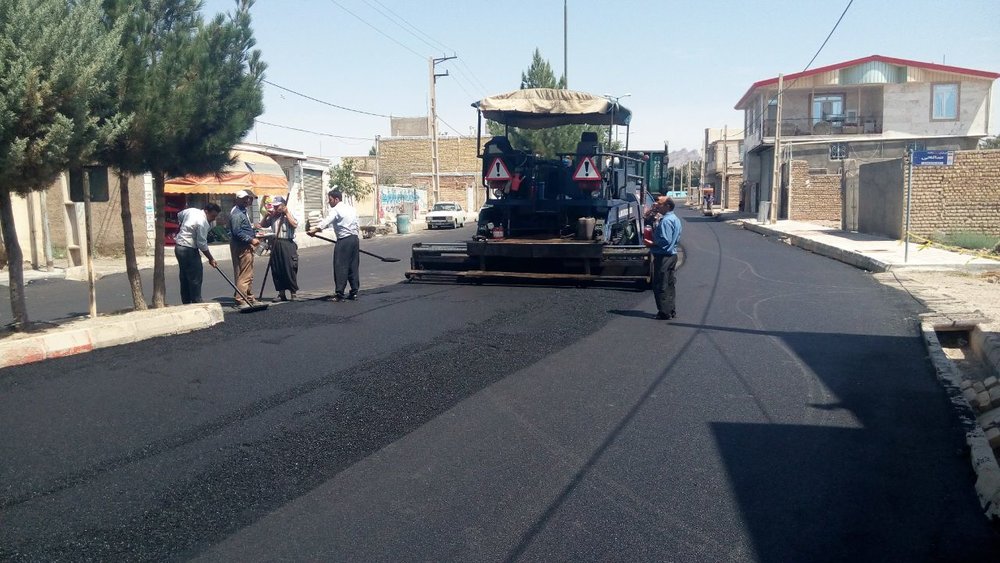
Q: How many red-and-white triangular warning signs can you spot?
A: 2